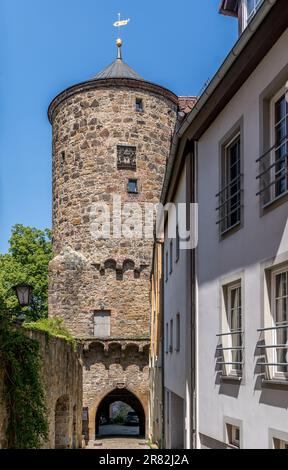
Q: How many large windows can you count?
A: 4